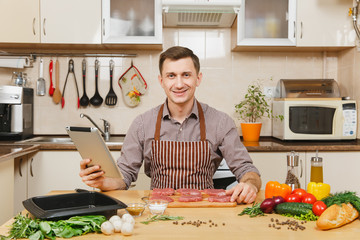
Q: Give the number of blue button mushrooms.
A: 0